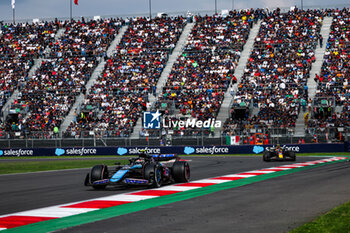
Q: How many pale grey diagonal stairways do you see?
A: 5